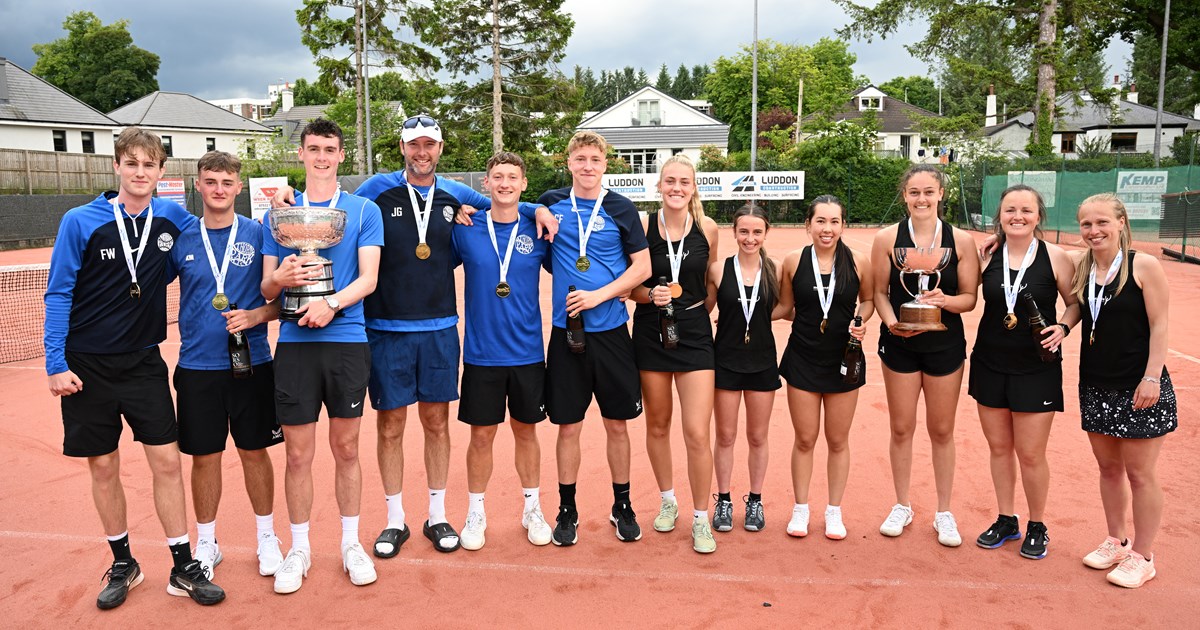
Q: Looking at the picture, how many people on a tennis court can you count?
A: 12